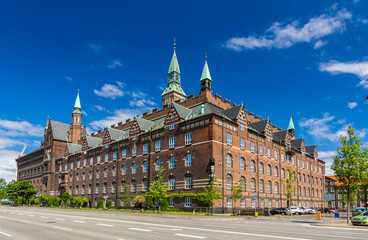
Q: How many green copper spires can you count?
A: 4